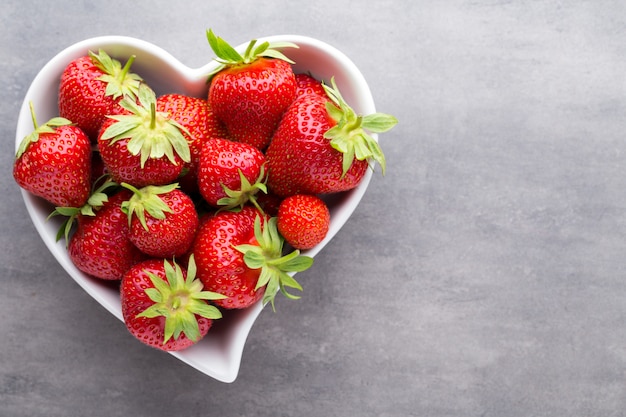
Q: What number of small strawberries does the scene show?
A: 1